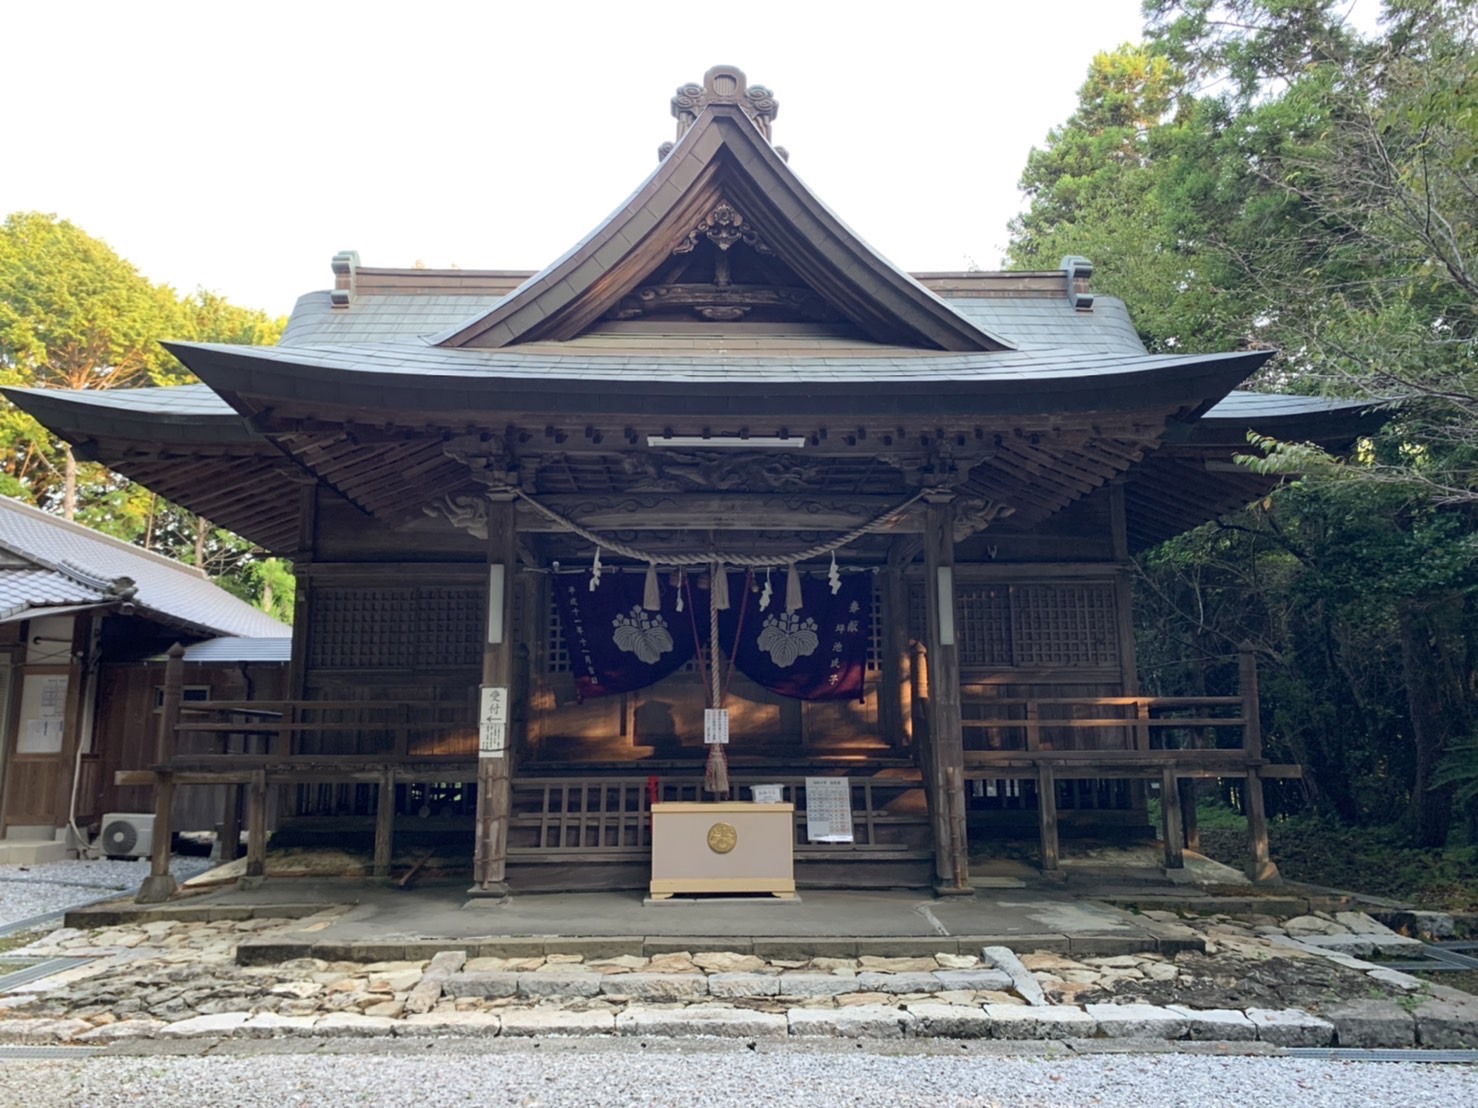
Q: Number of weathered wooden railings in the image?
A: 2